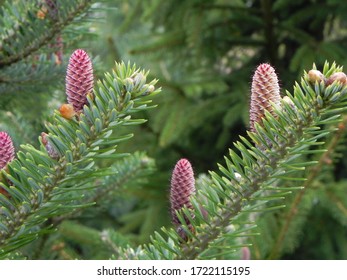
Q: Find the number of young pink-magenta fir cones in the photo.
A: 4